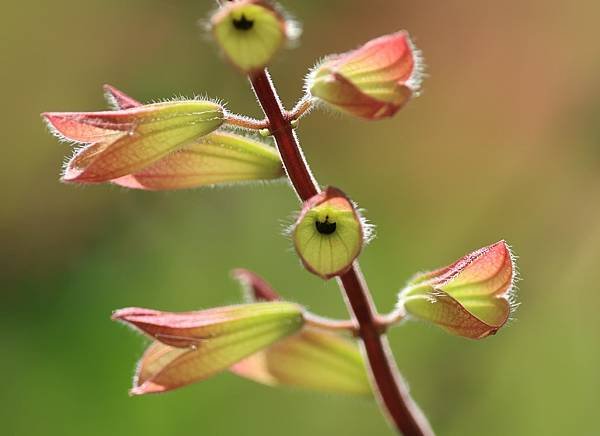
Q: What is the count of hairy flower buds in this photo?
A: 8